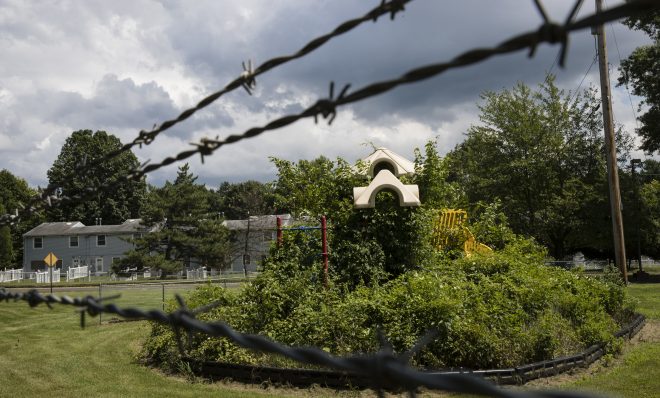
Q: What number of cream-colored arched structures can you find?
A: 2